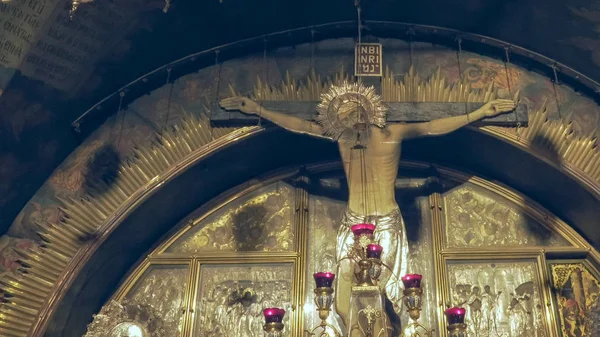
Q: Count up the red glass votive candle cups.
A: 6